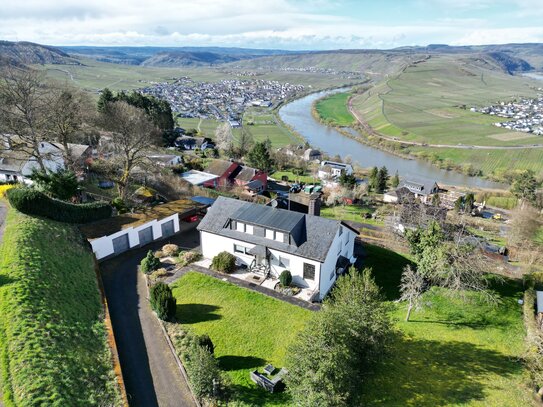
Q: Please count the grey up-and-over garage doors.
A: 3